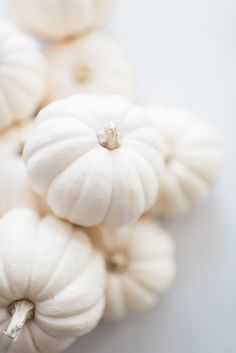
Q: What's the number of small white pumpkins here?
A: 8